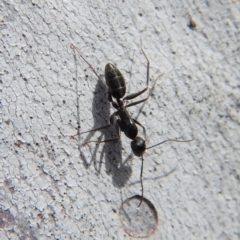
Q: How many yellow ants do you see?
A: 0